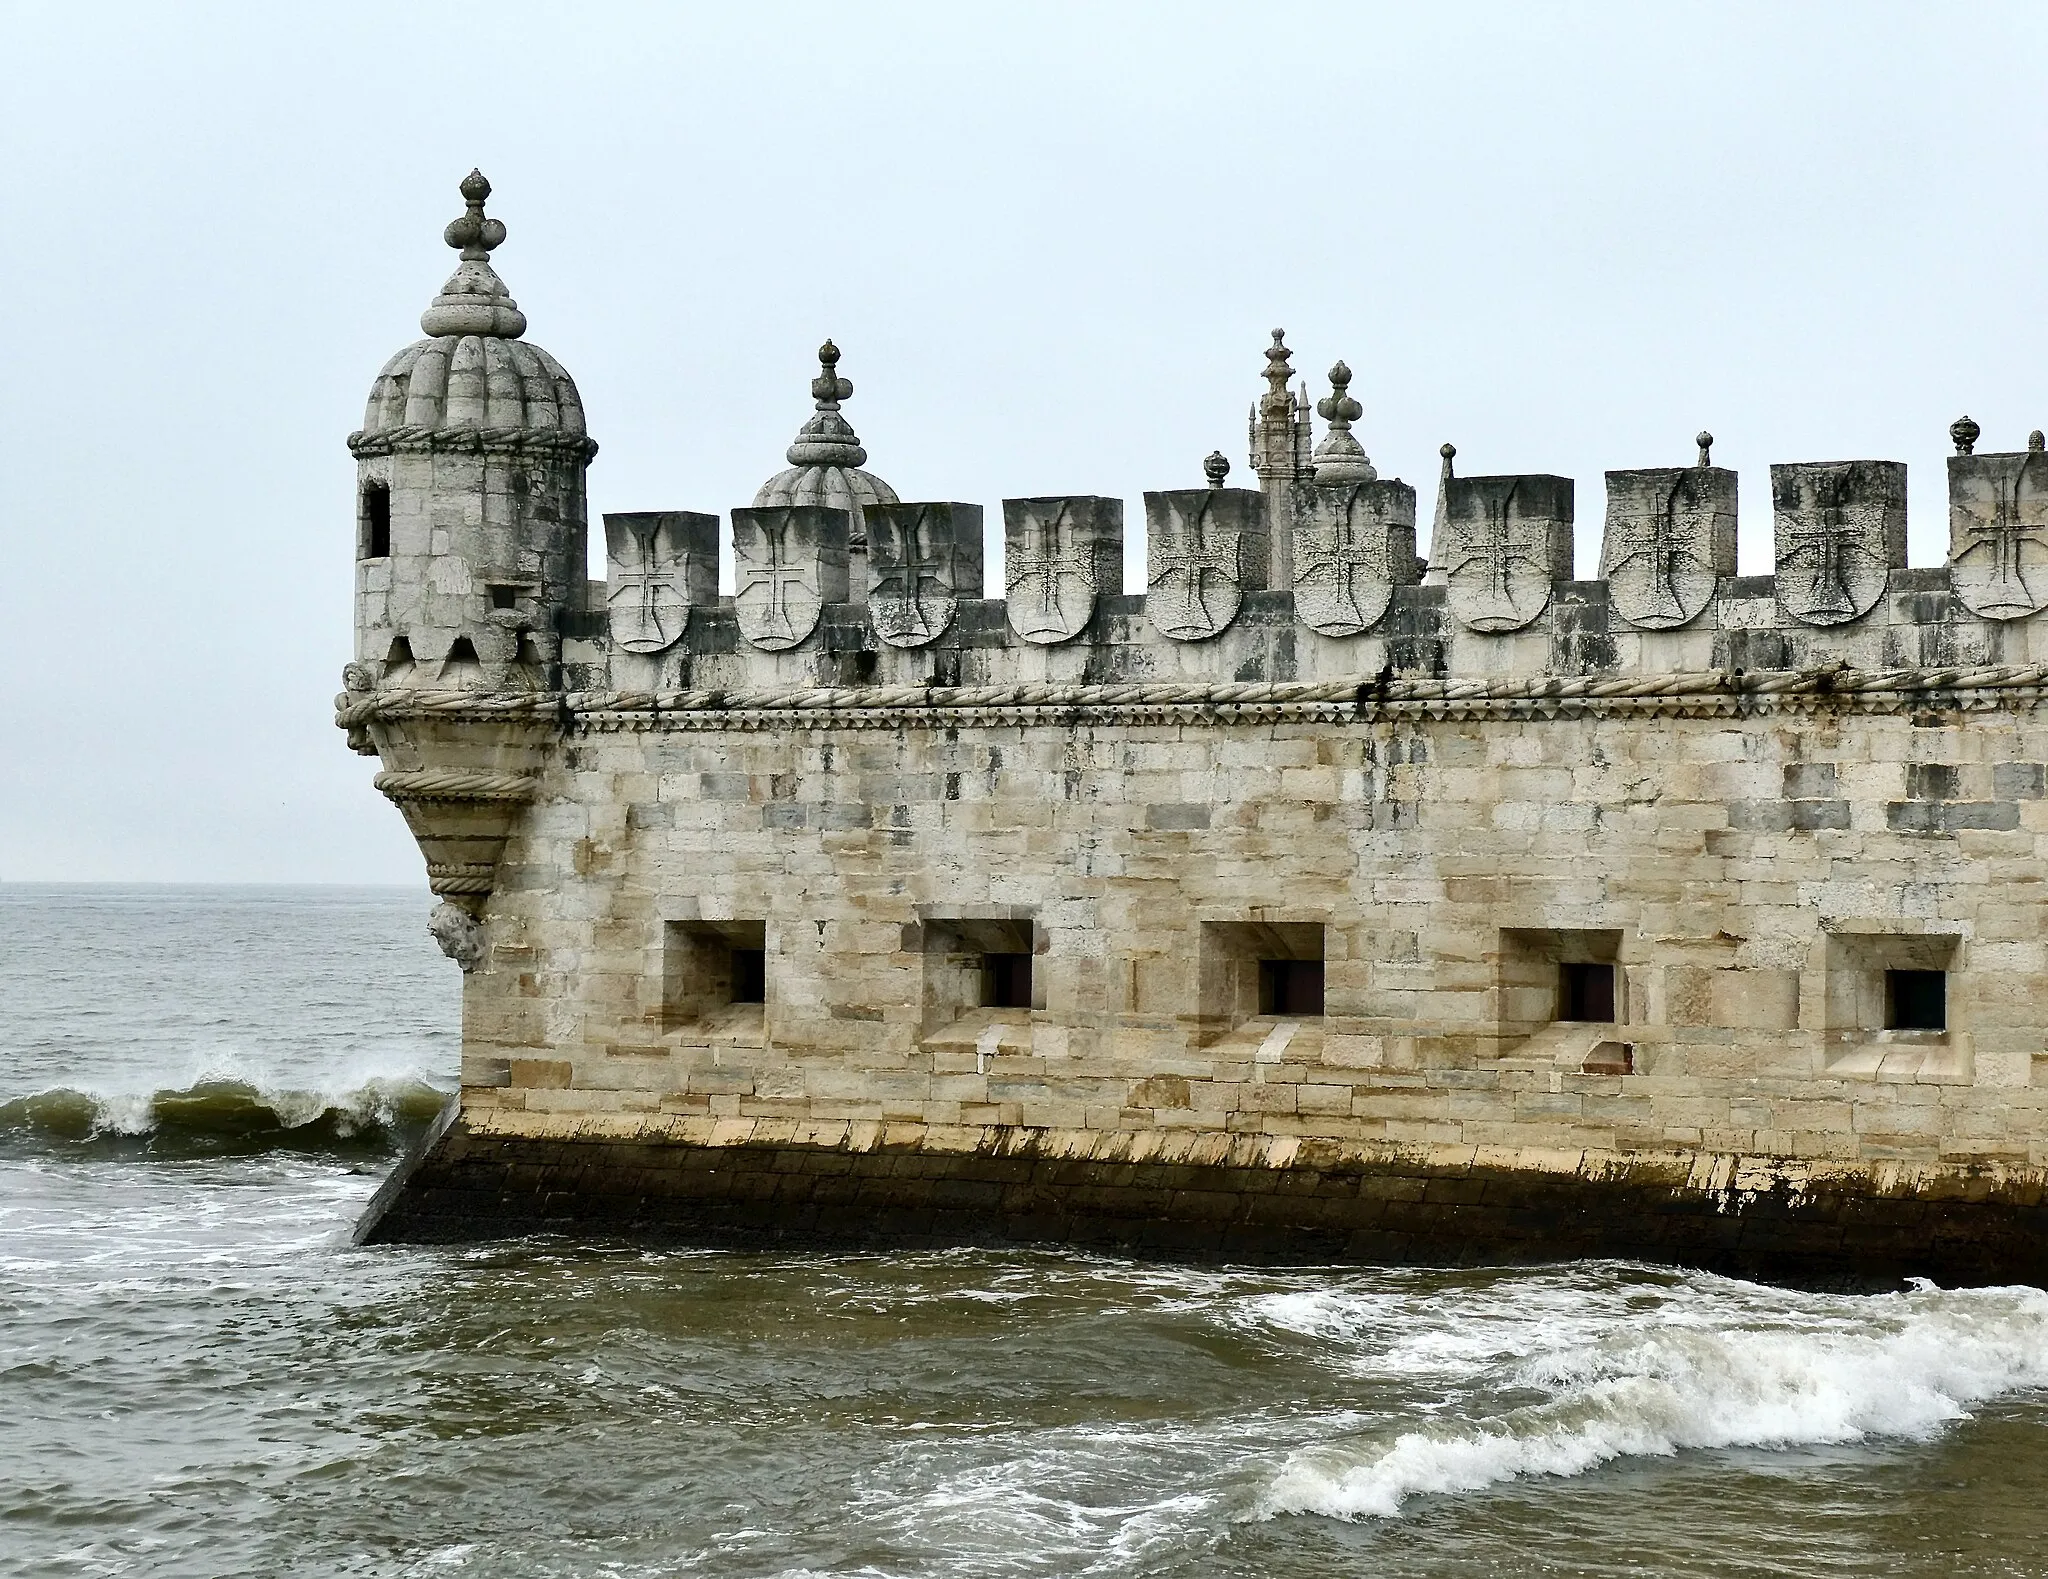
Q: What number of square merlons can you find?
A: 10